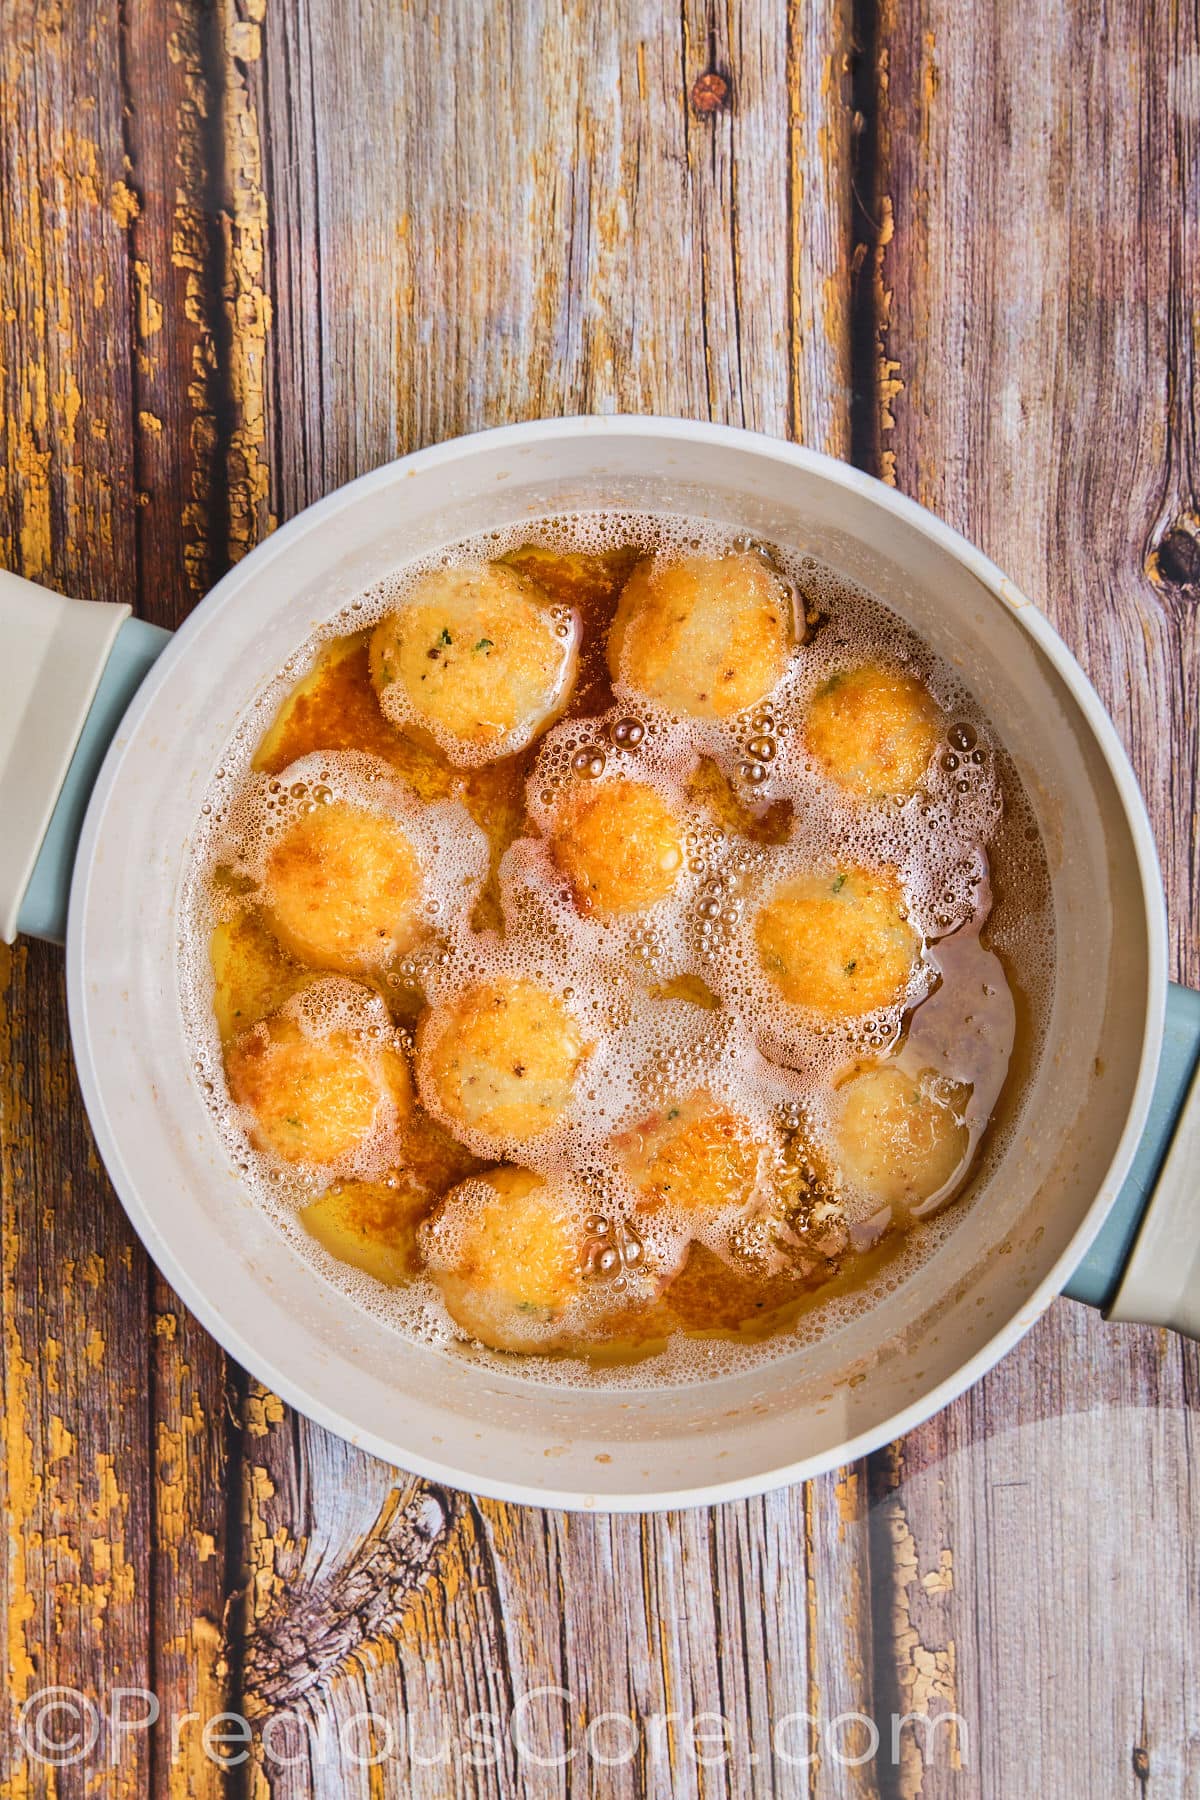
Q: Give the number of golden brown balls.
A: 11